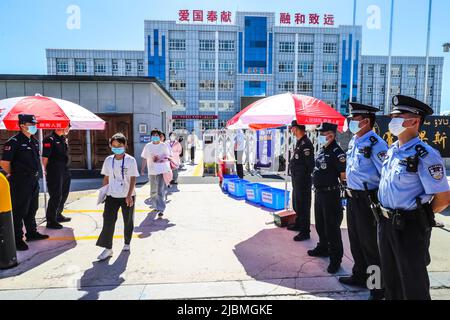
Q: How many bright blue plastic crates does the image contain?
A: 4